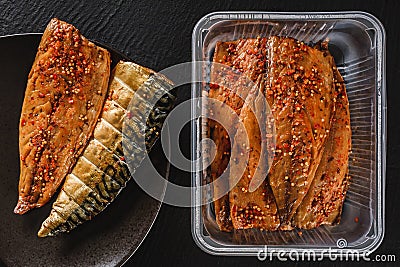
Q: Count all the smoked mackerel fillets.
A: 6